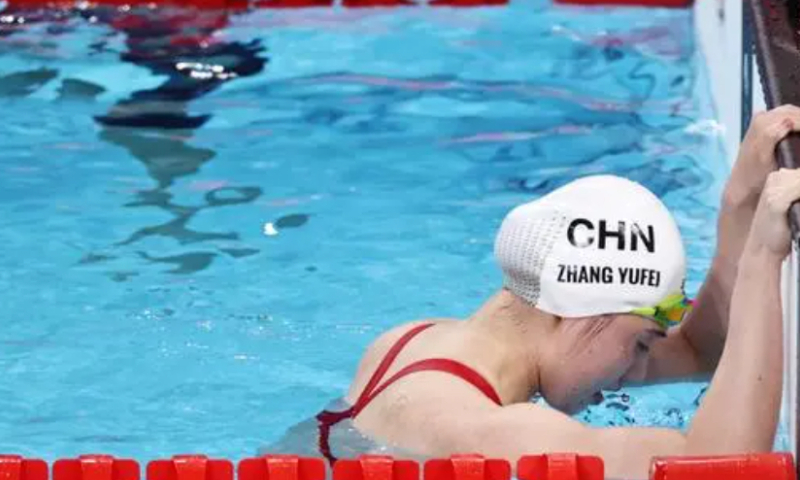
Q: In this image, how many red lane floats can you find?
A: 8